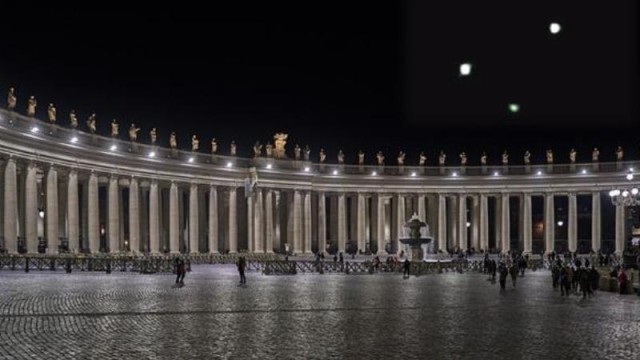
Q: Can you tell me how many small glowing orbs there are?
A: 3